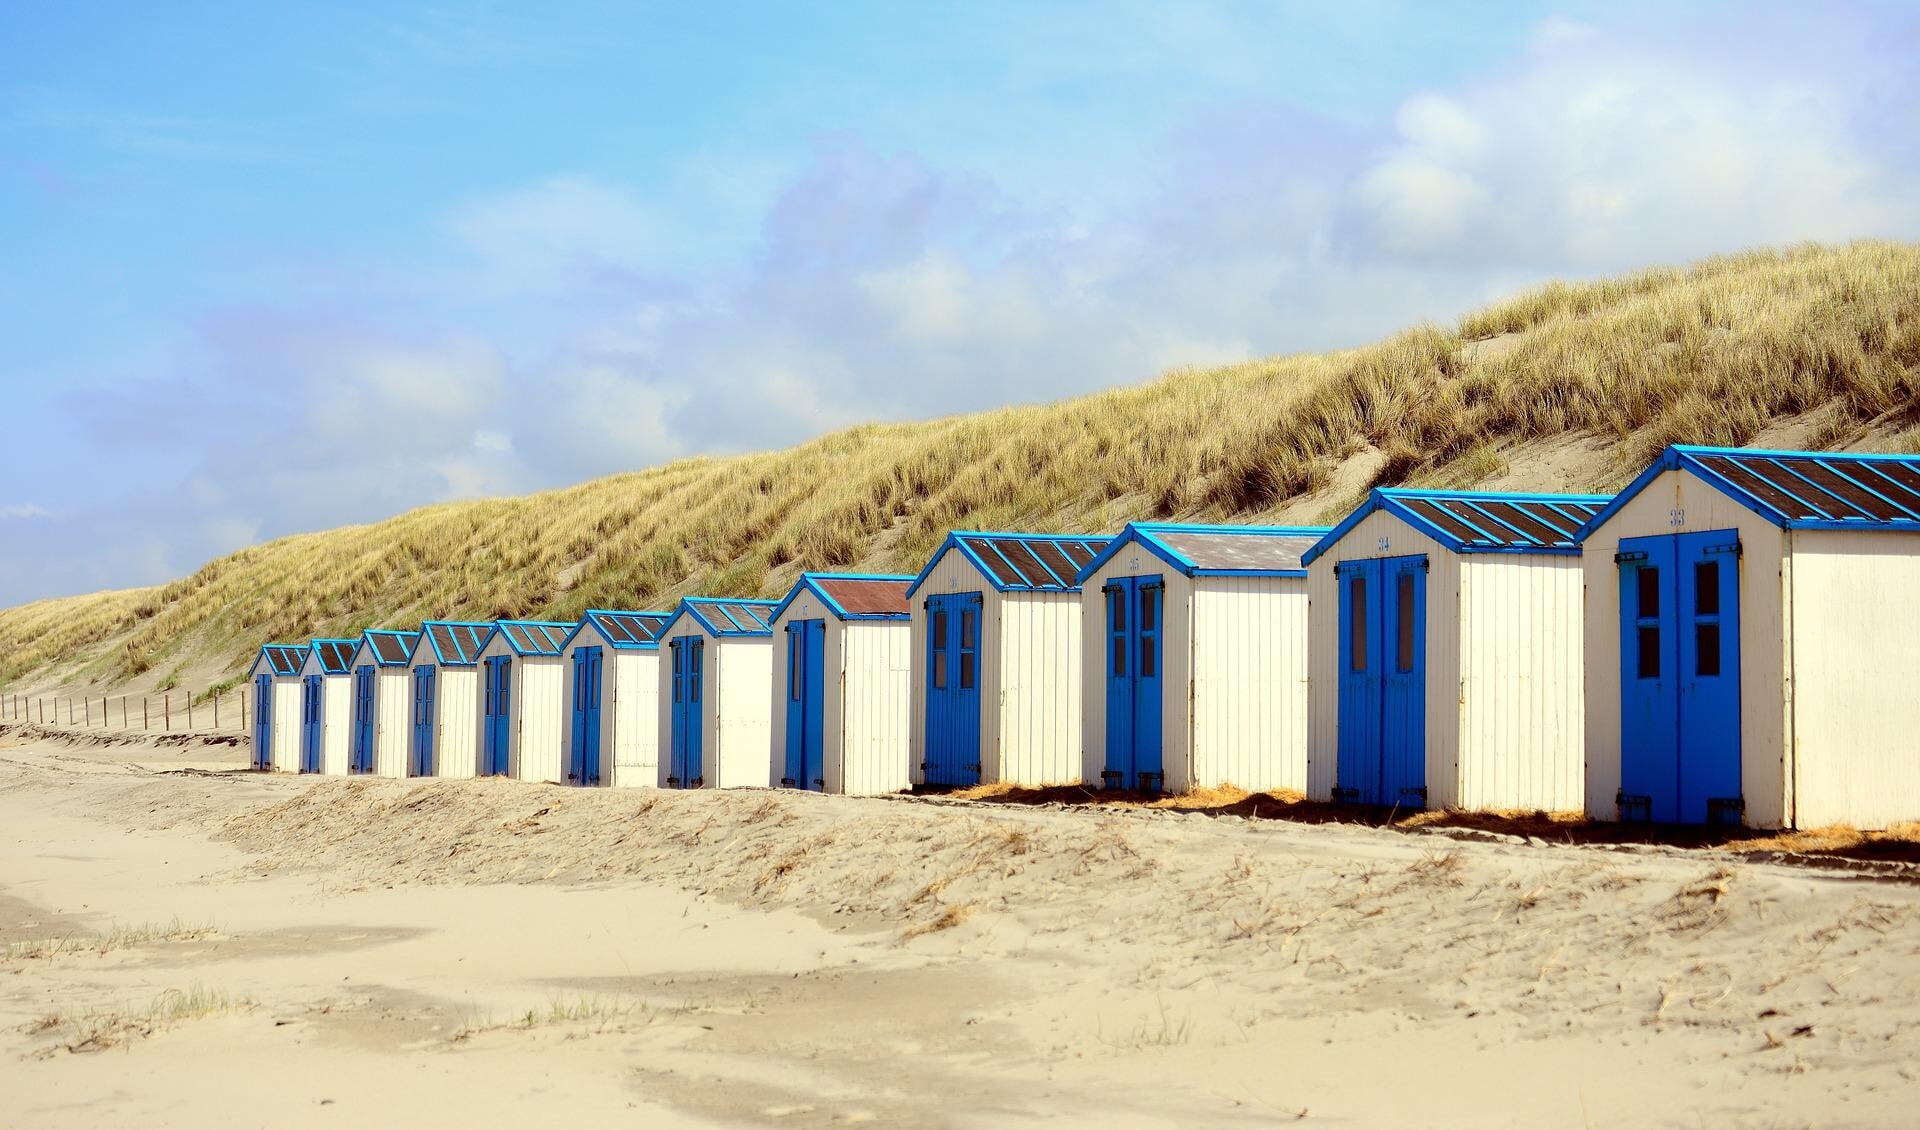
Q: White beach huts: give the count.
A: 12